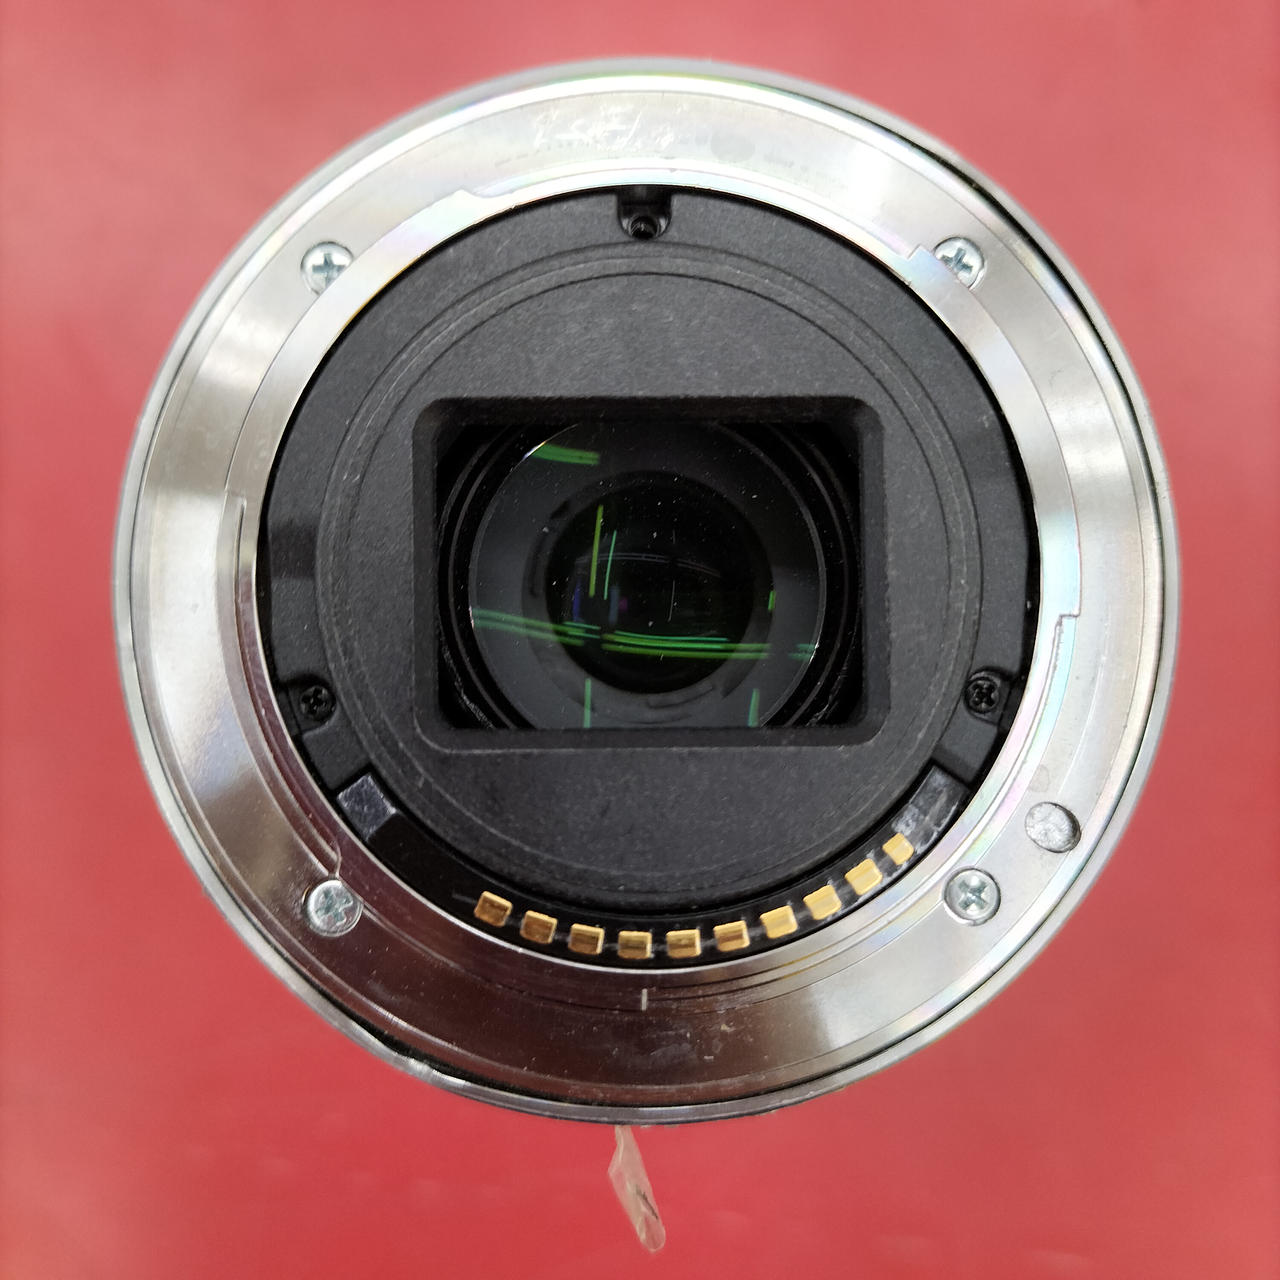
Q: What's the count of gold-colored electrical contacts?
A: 10